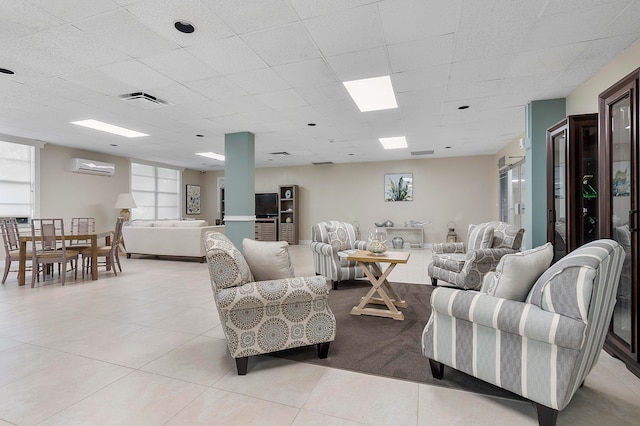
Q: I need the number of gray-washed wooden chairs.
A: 4